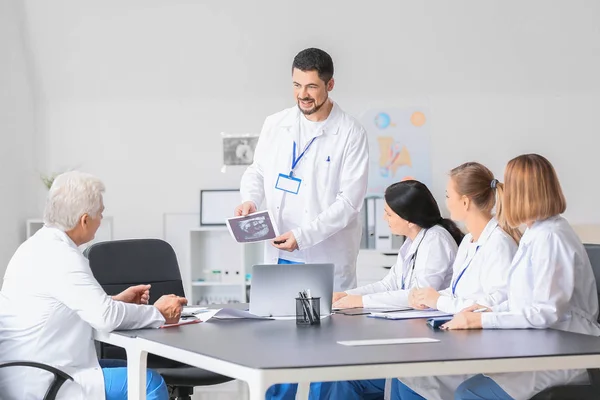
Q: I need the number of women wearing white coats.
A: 3